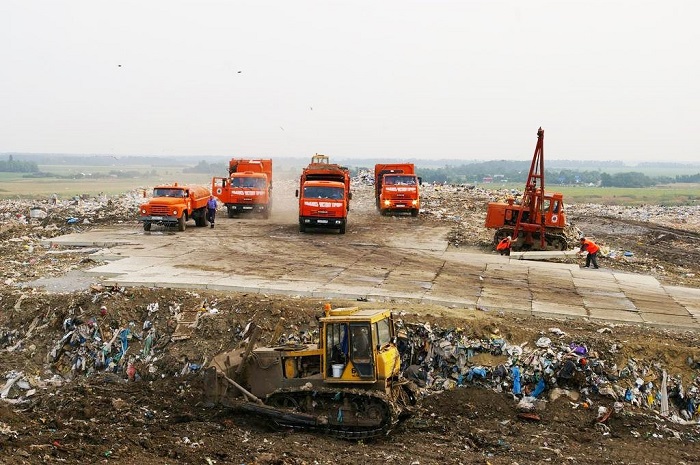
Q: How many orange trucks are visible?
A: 4